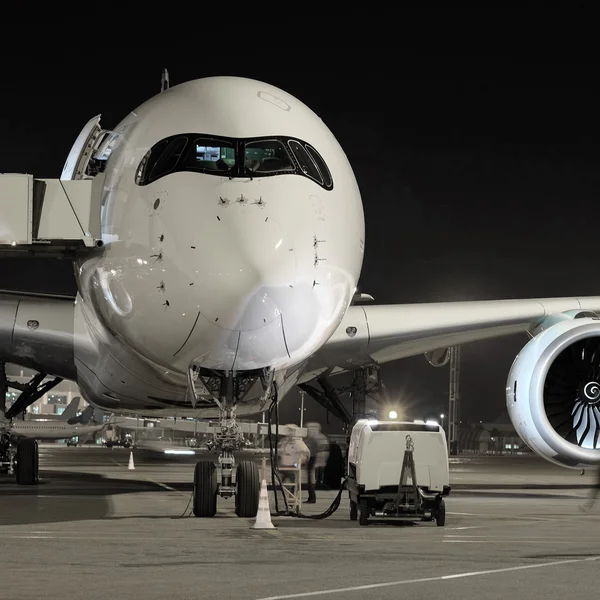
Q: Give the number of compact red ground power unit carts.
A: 0